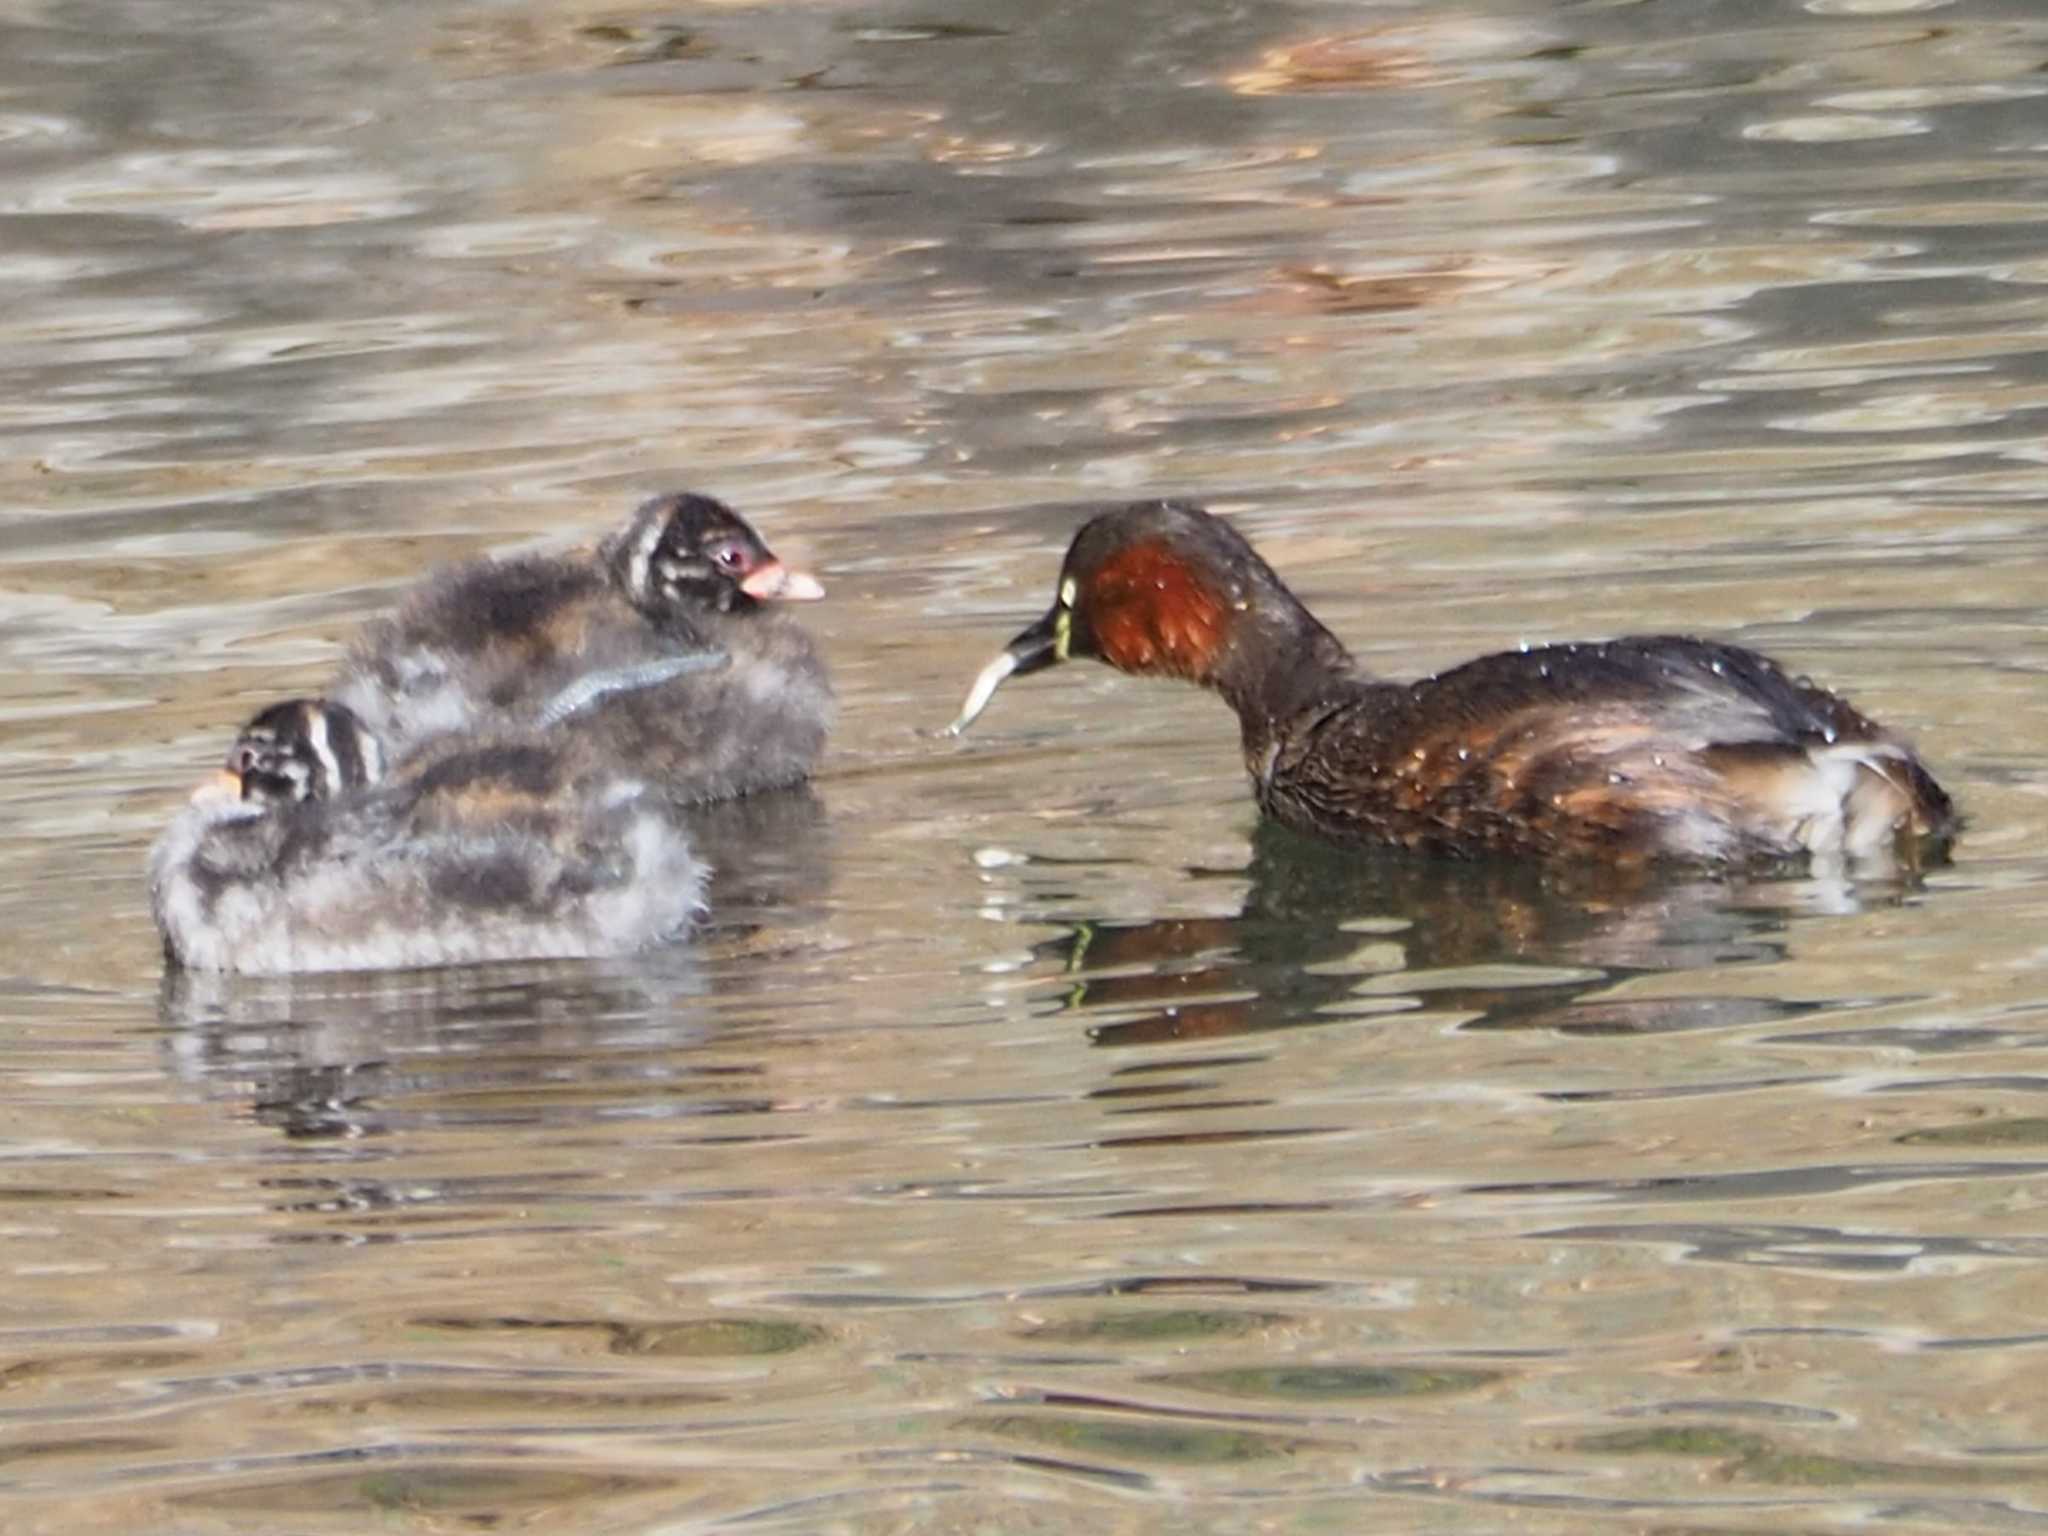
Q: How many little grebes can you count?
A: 3